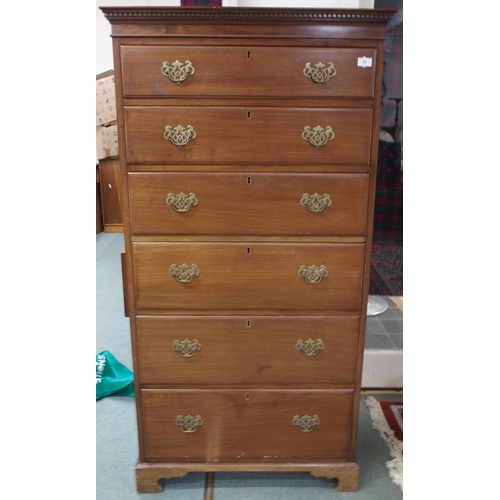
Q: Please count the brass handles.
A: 12